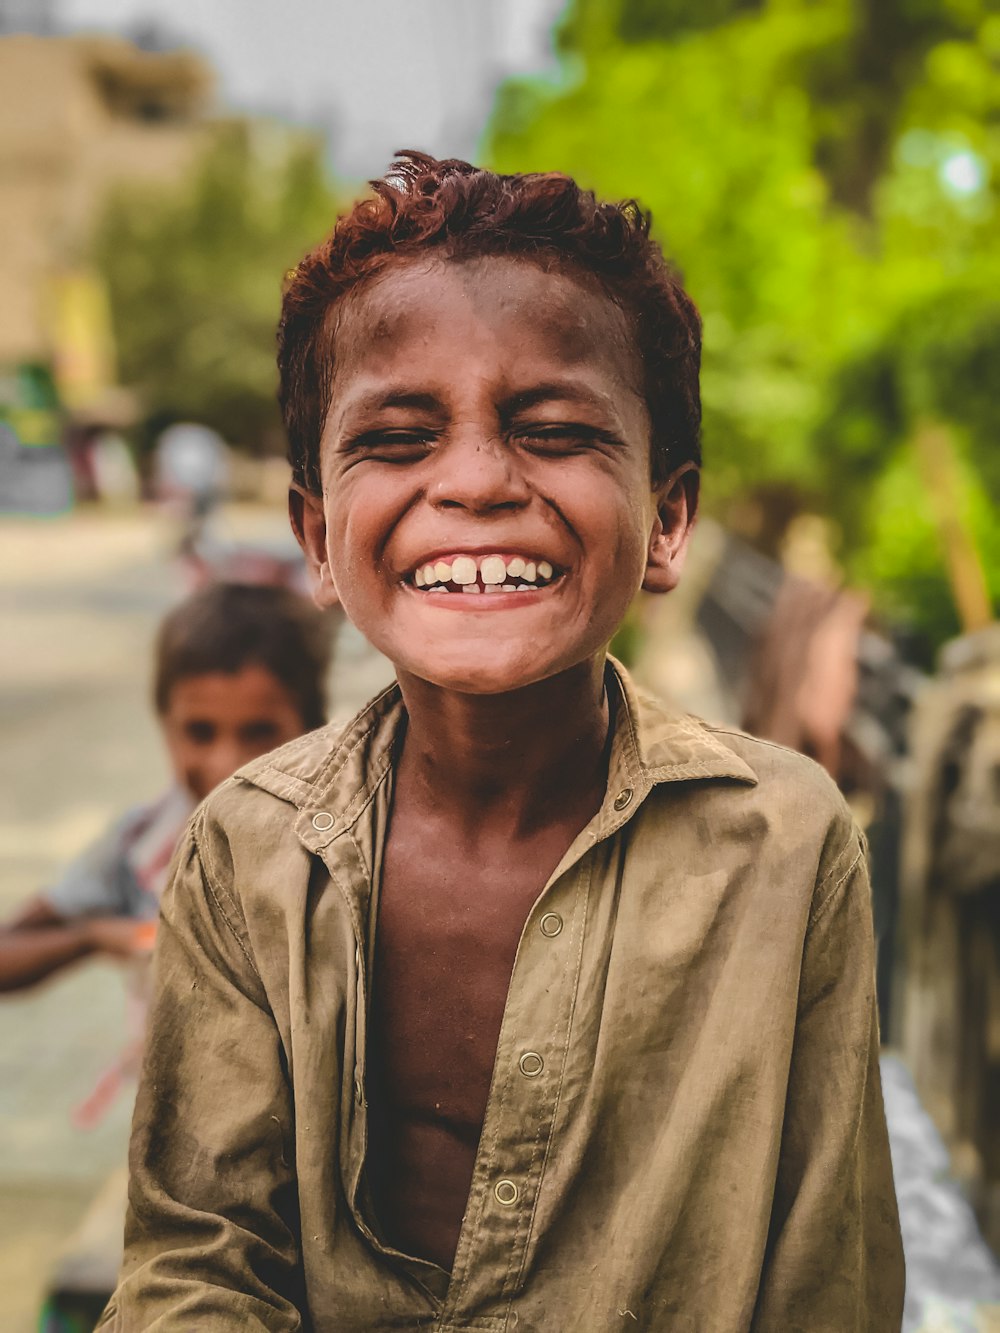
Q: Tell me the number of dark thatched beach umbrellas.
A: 0